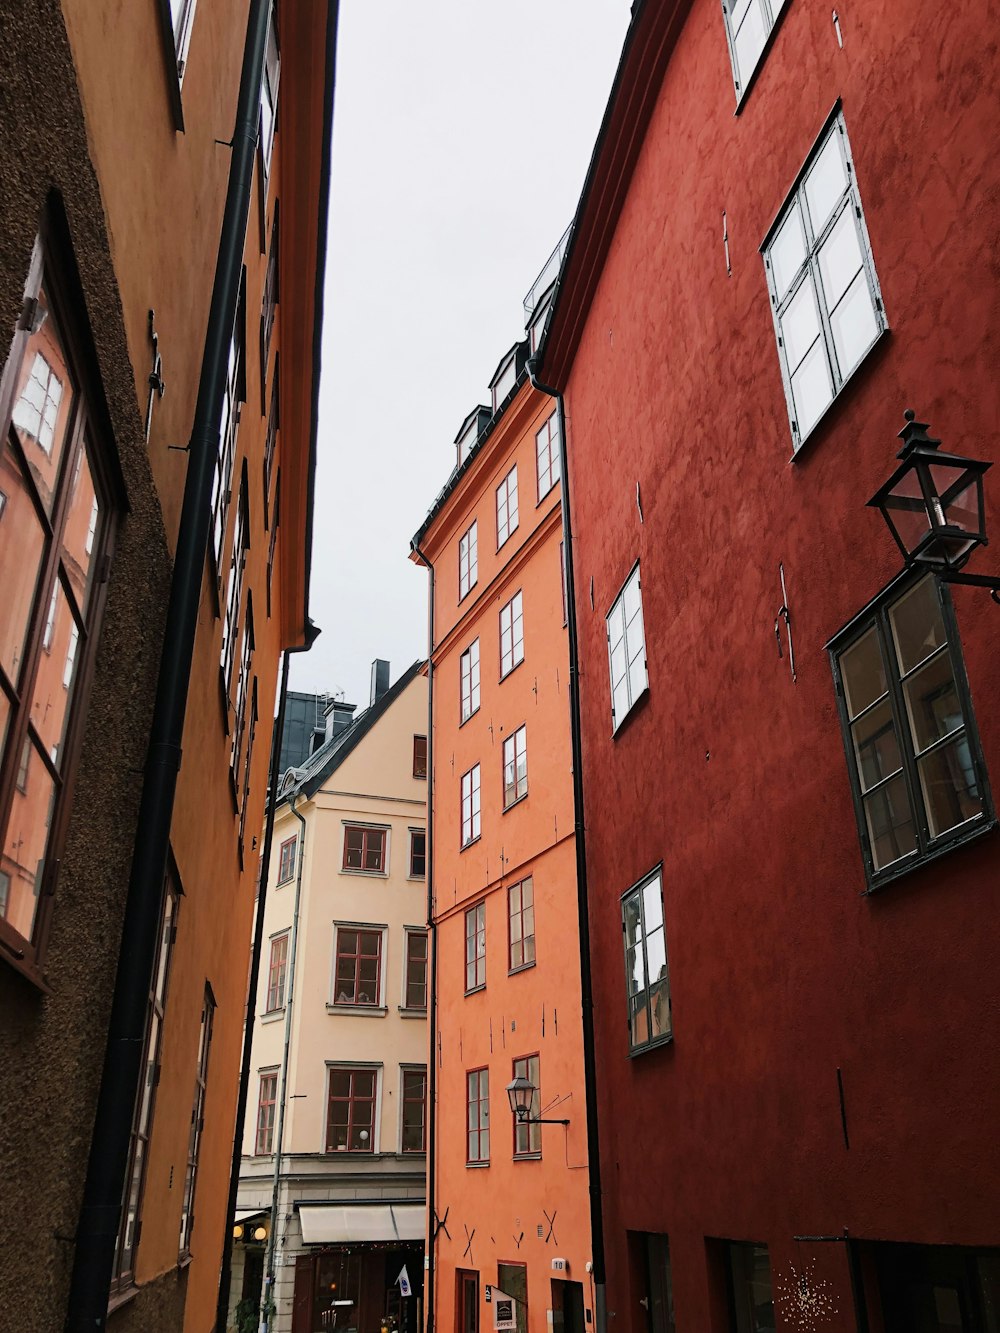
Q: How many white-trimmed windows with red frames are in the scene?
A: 9